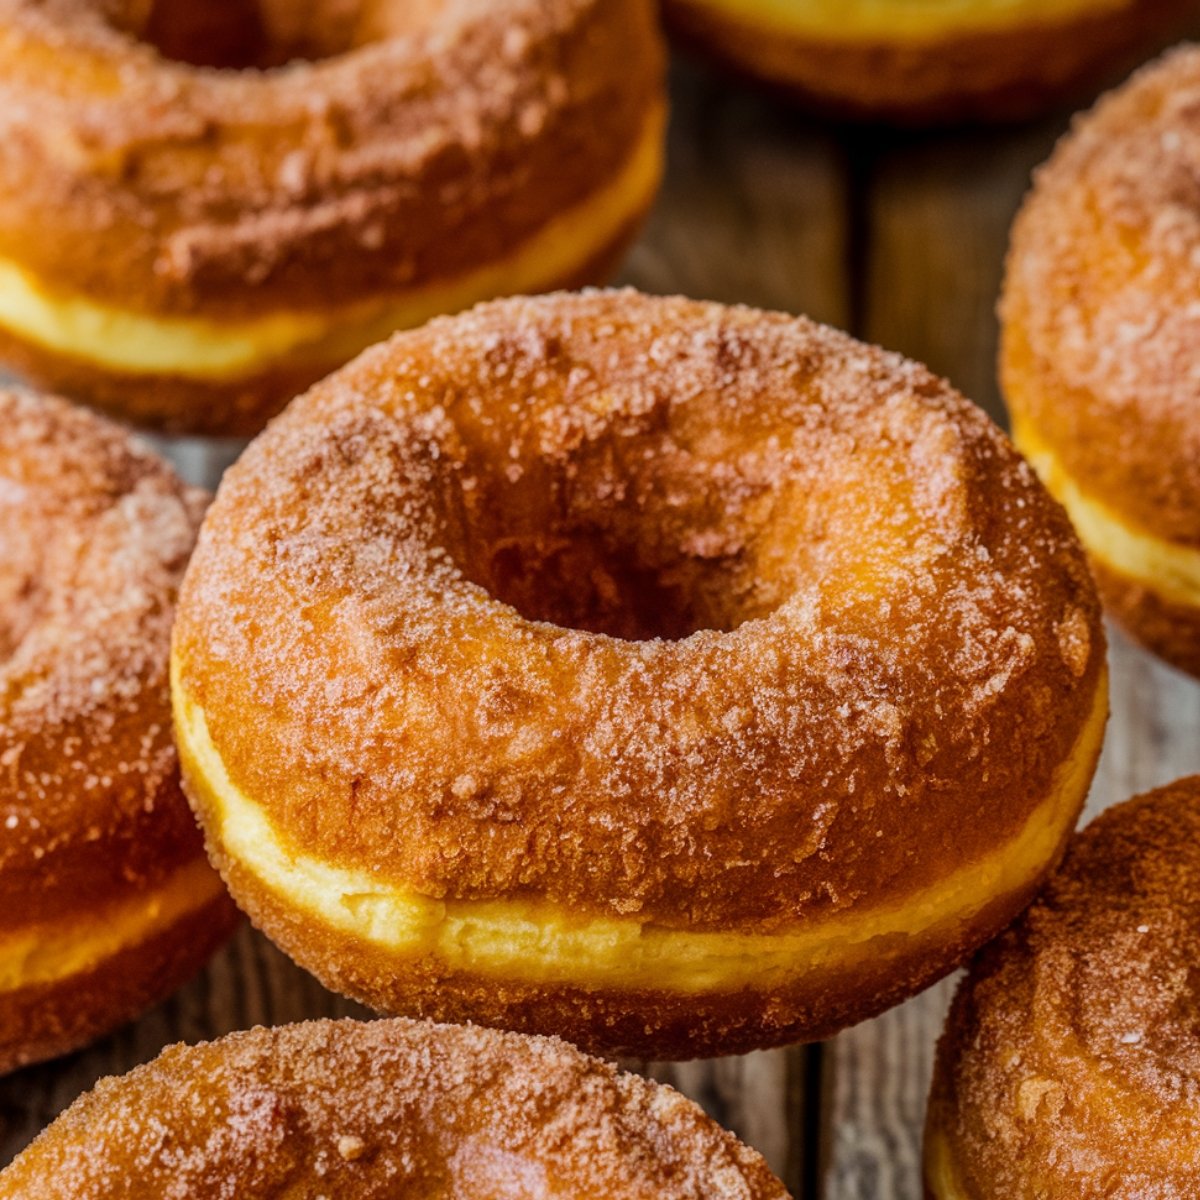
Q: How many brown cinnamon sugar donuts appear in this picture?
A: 7